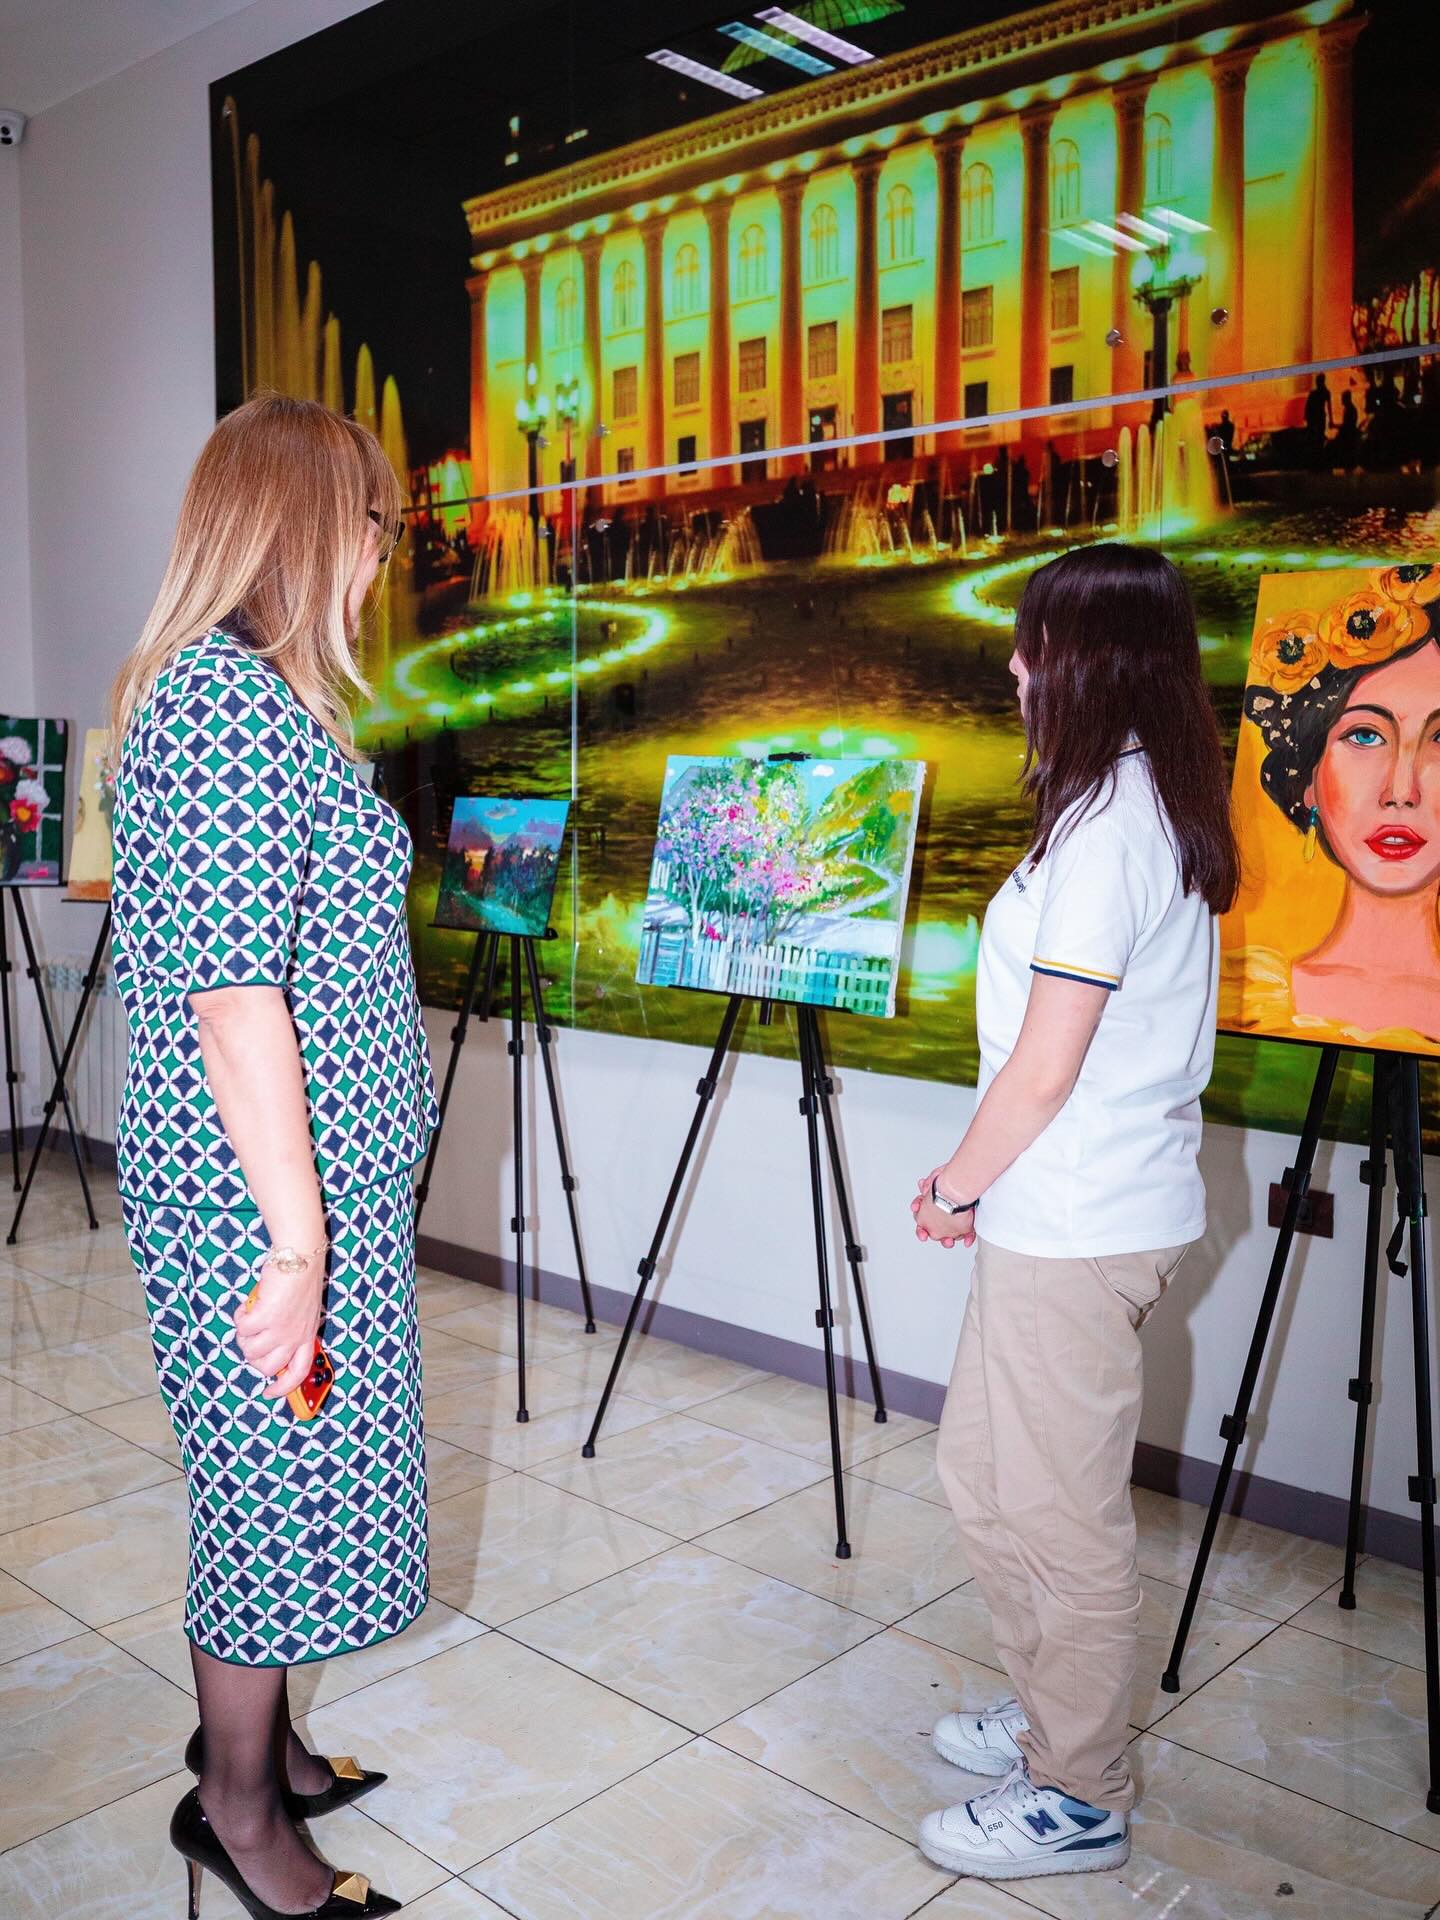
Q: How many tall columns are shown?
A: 12